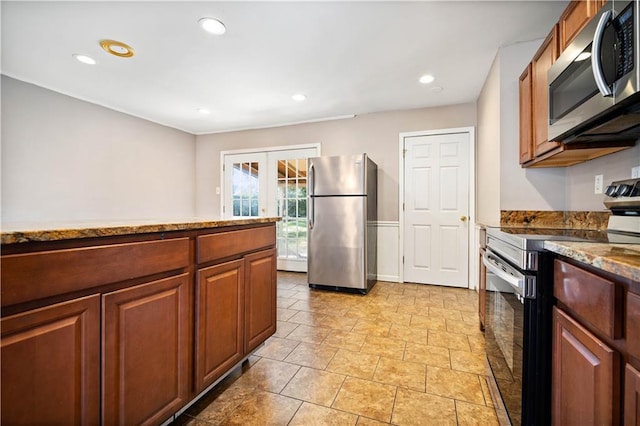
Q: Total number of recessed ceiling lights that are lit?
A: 5